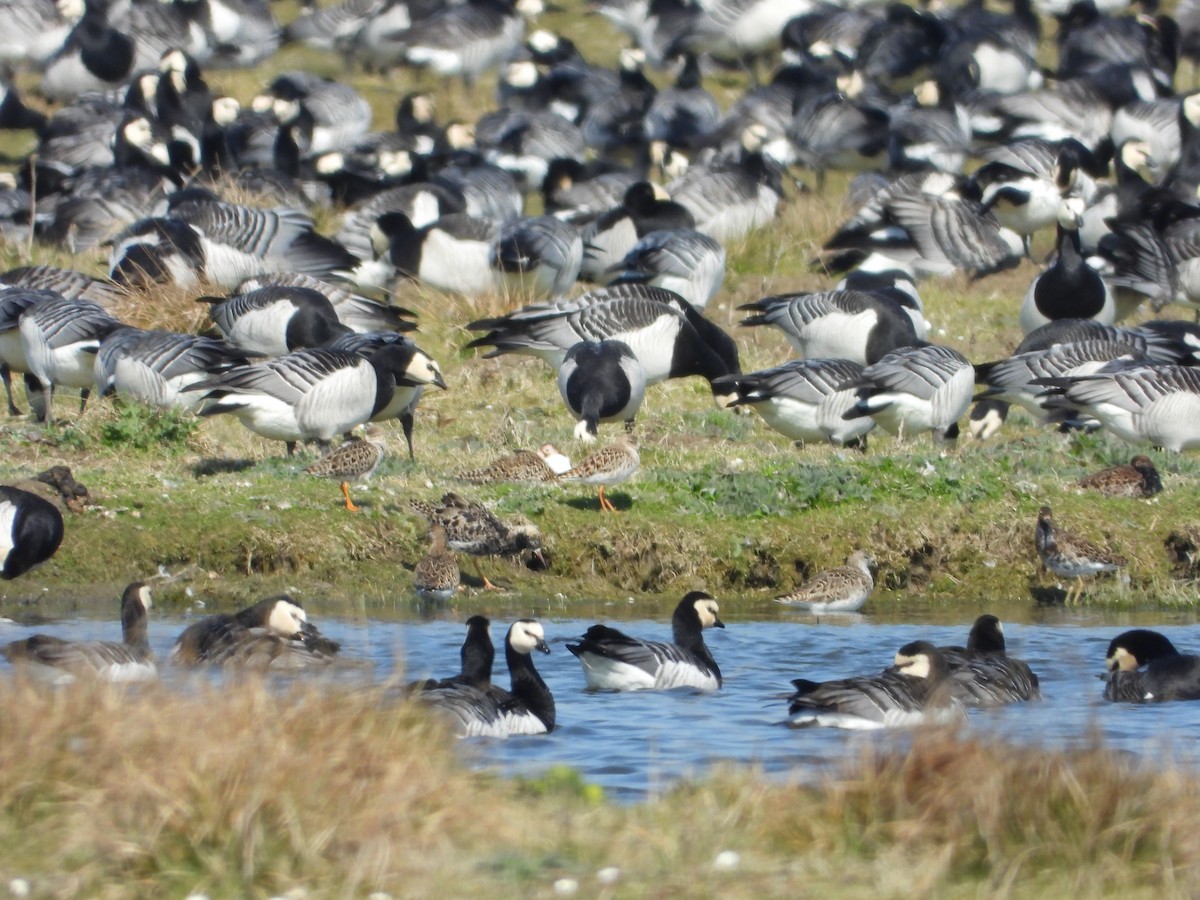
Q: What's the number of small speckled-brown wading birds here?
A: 8